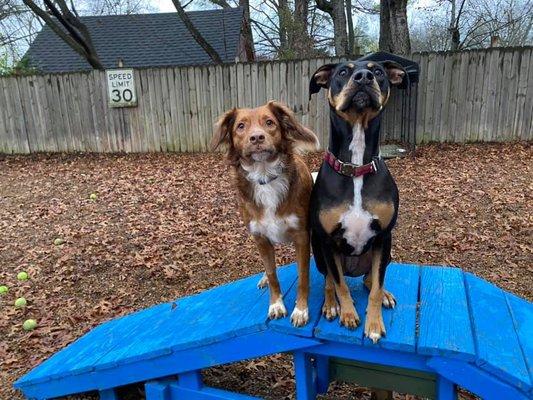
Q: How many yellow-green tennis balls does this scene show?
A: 6